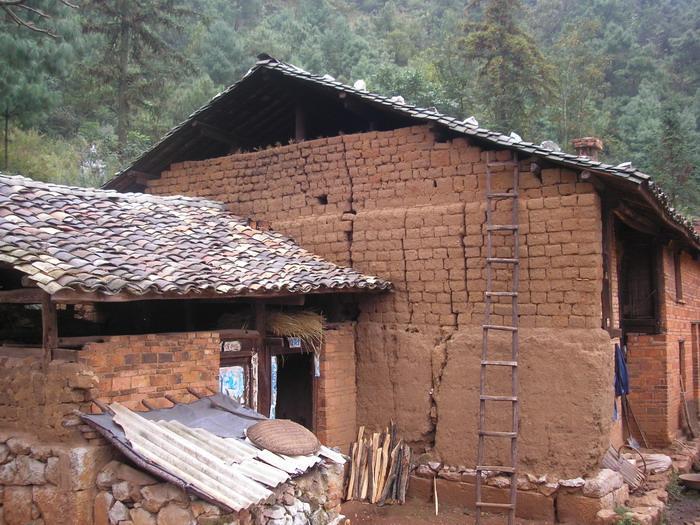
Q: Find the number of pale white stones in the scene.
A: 8